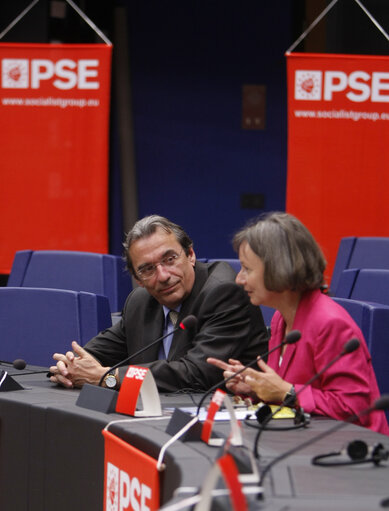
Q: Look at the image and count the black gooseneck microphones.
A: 5